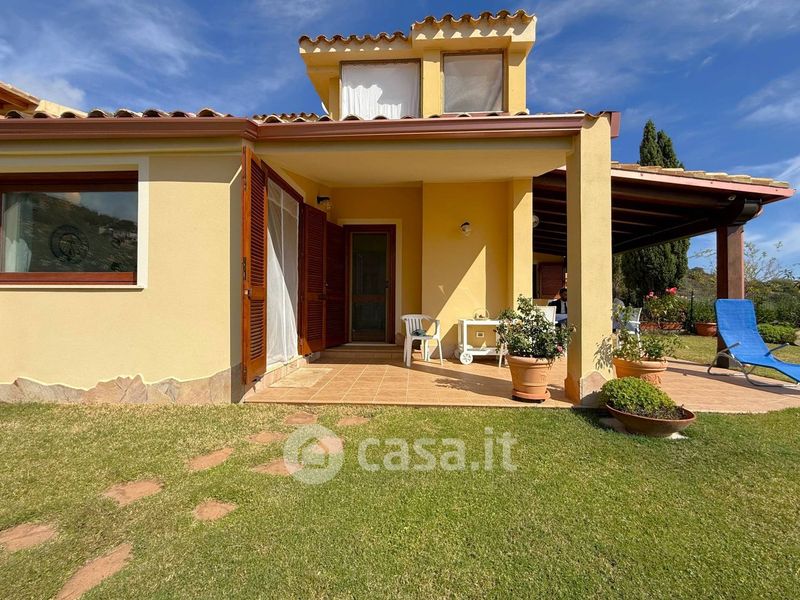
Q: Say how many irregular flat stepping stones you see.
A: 10